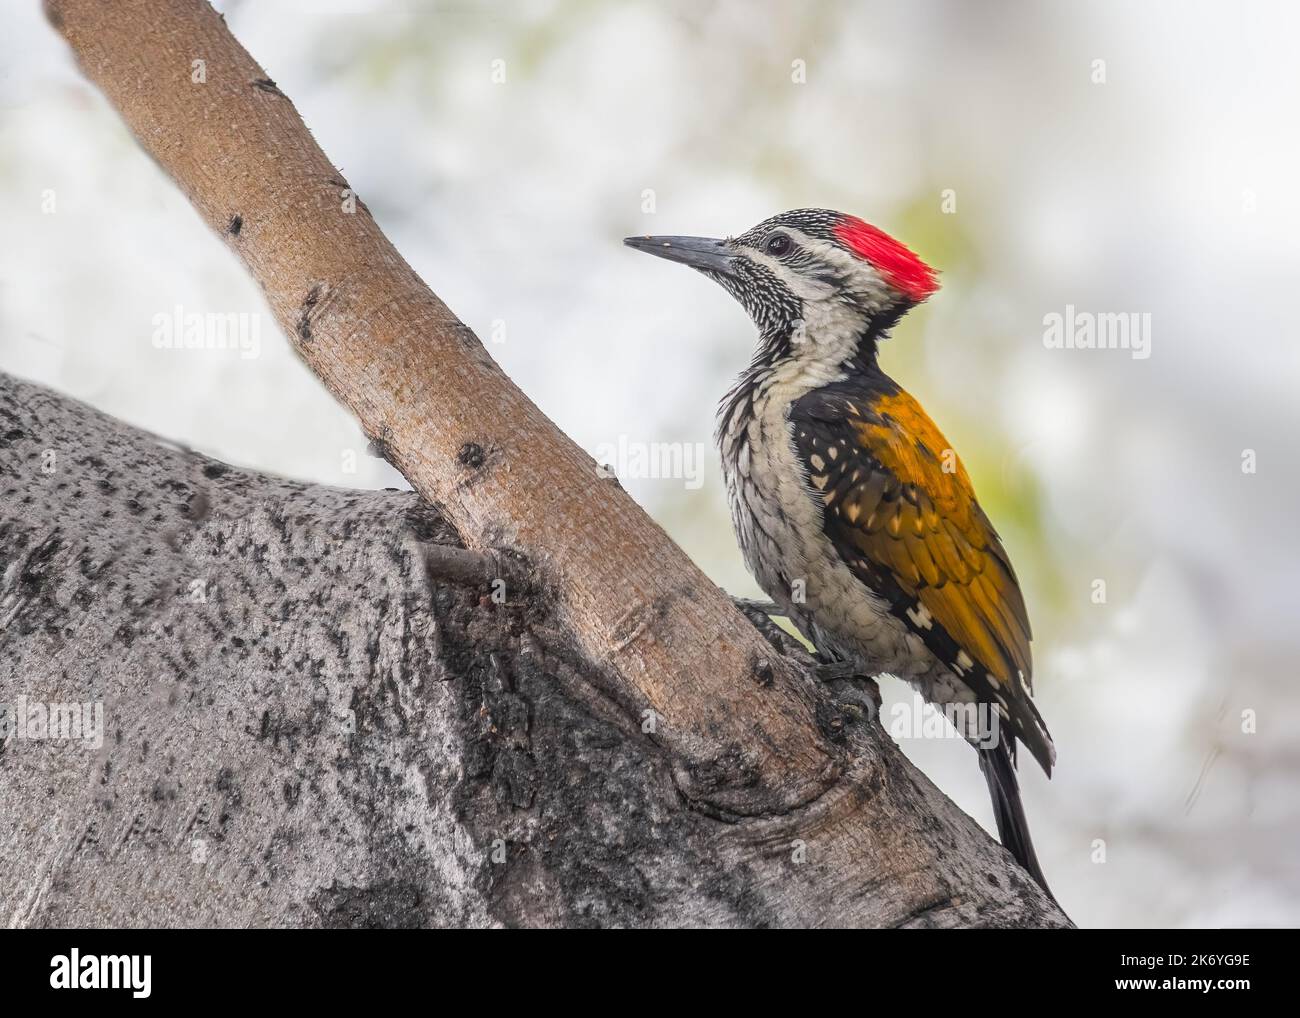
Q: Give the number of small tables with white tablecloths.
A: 0